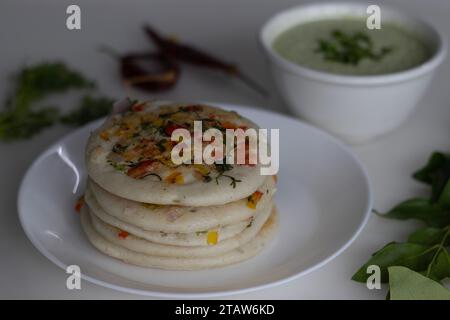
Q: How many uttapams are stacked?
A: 5